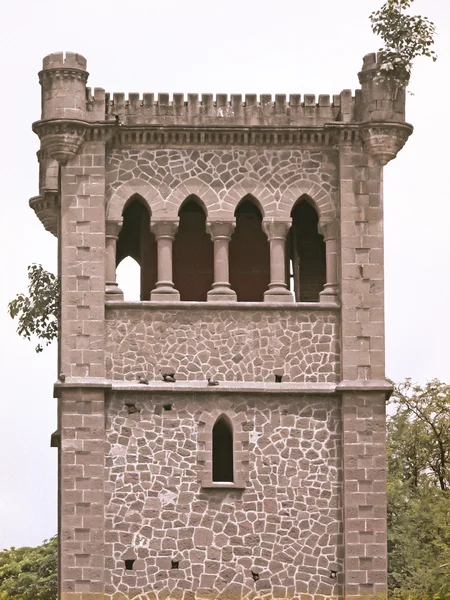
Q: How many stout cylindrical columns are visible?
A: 5